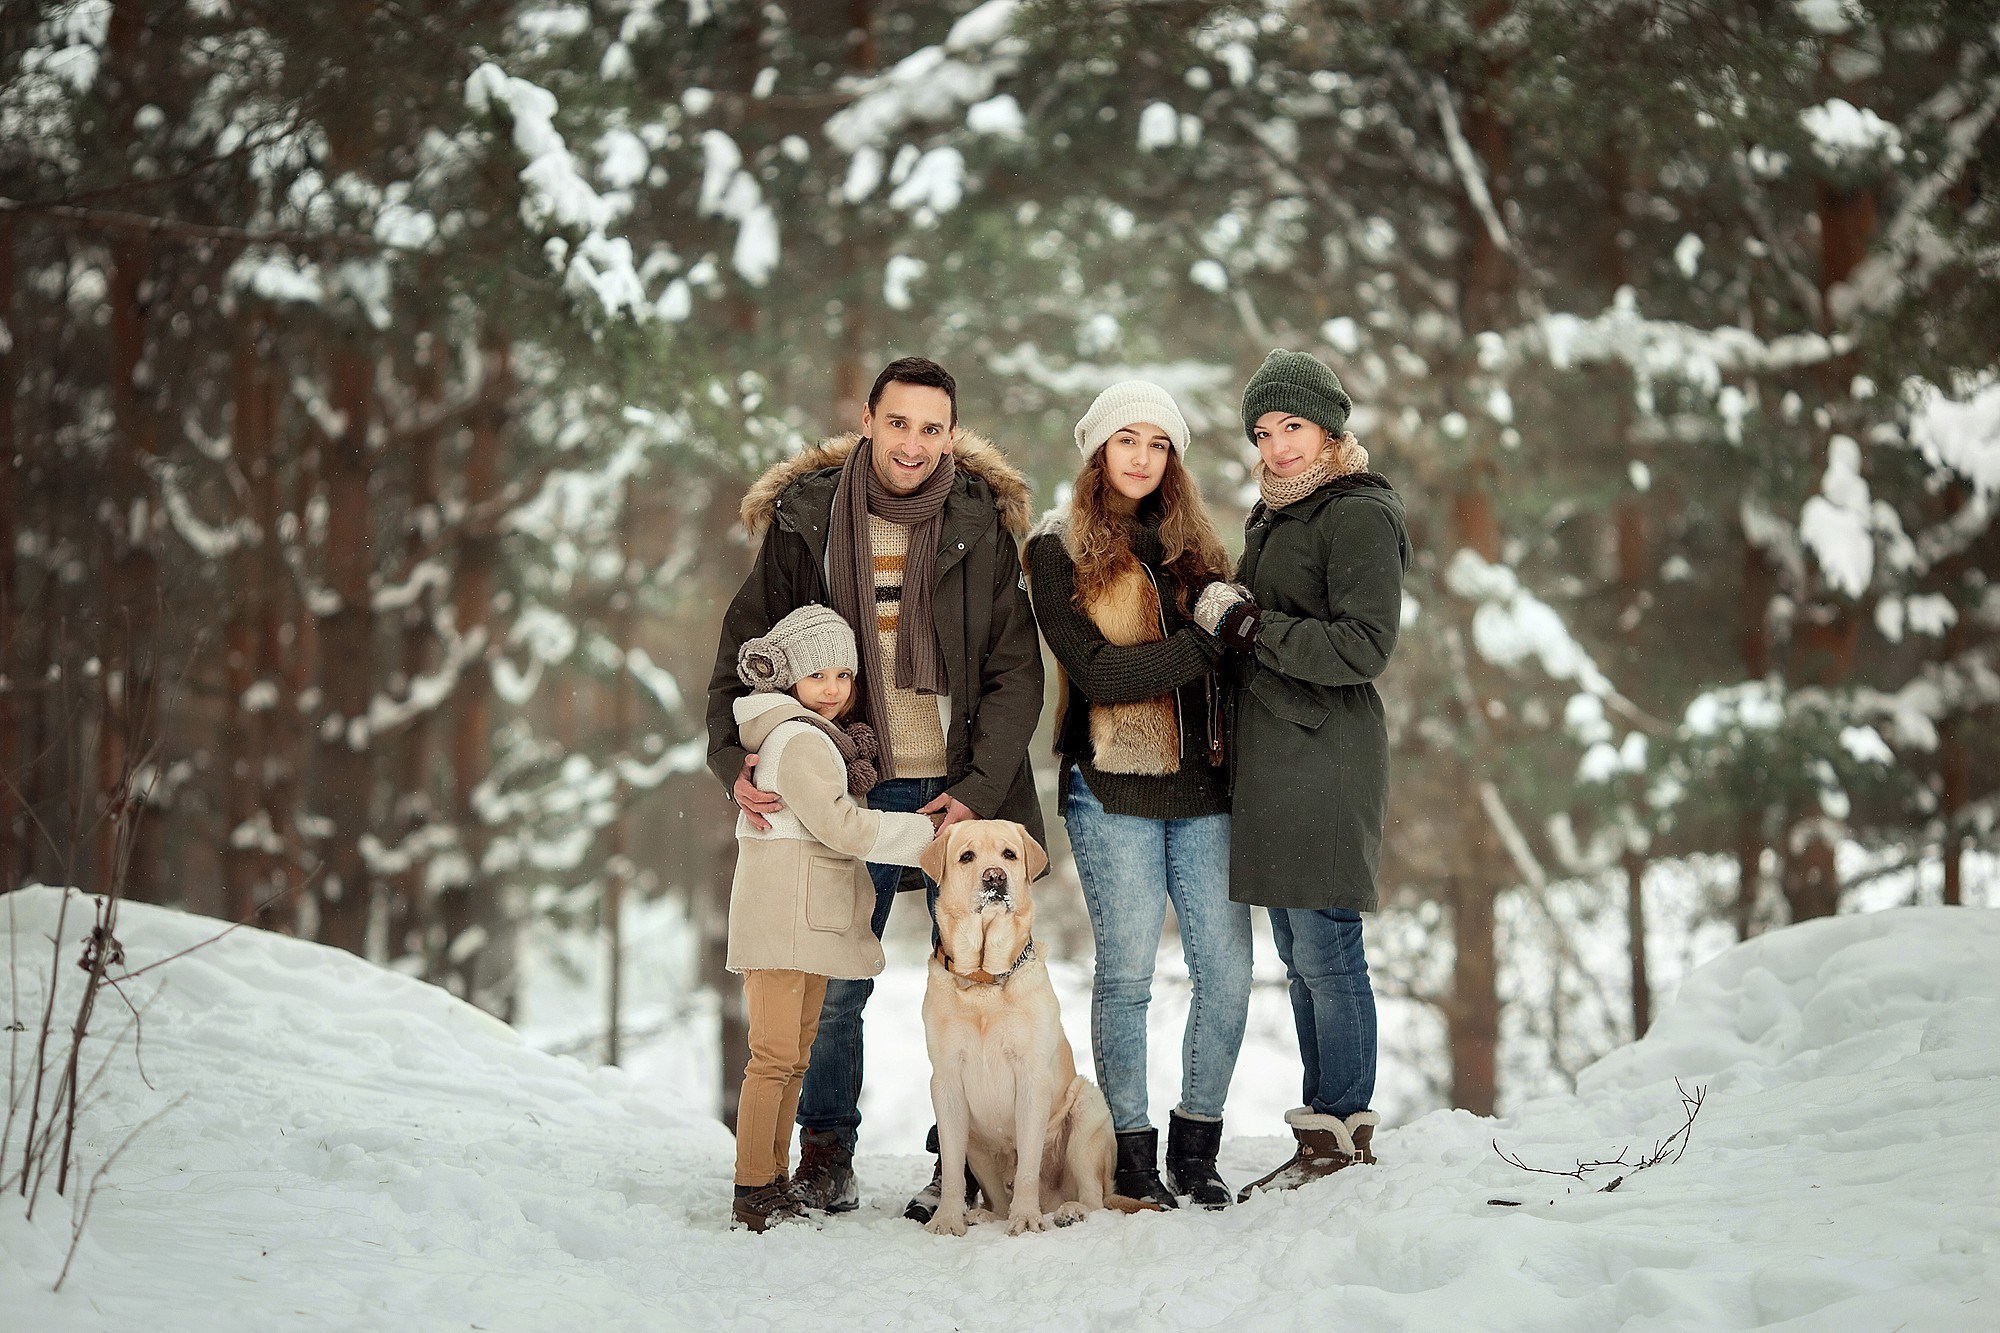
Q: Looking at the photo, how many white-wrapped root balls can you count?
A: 0